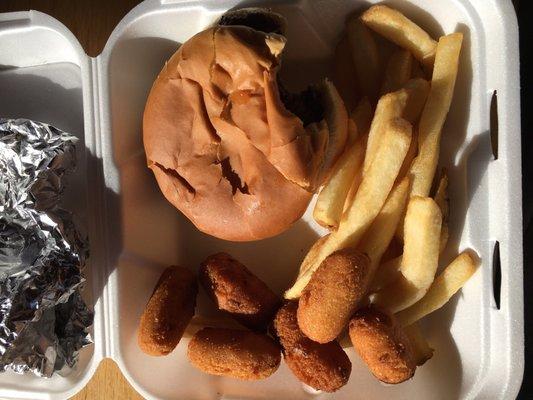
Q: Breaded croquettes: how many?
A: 6